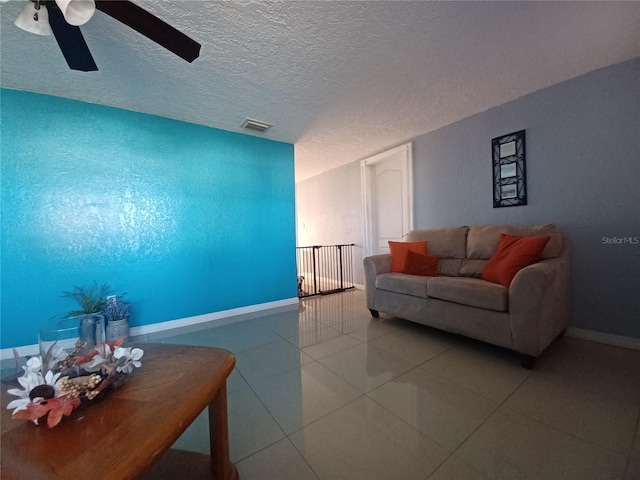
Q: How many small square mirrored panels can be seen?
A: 3